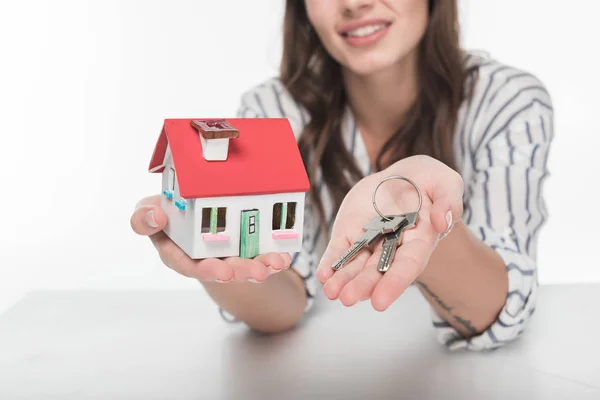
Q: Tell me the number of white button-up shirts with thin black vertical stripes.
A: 1